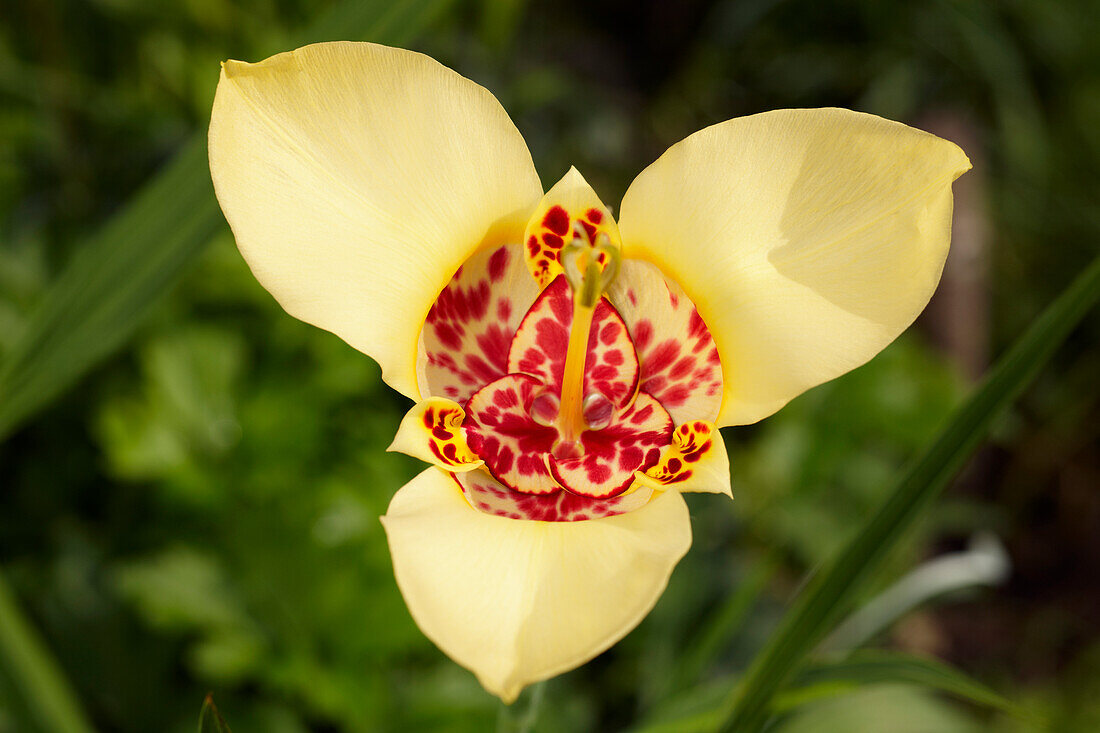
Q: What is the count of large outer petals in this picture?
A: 3